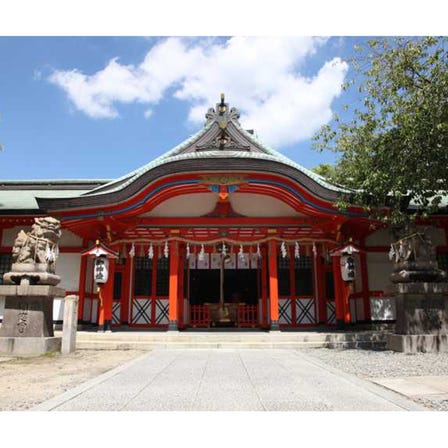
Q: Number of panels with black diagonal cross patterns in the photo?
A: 6